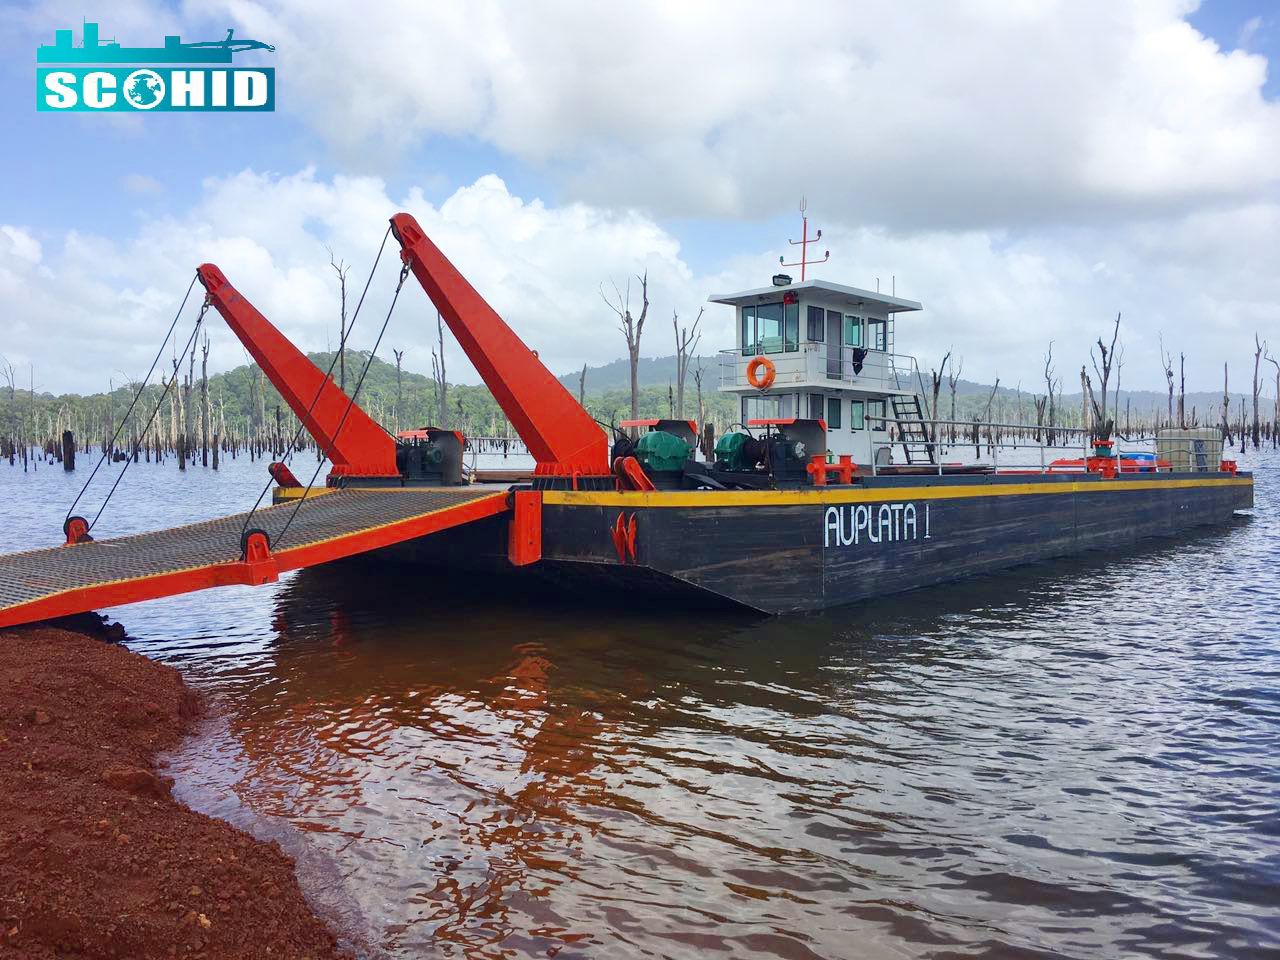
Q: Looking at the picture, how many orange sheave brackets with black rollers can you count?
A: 2